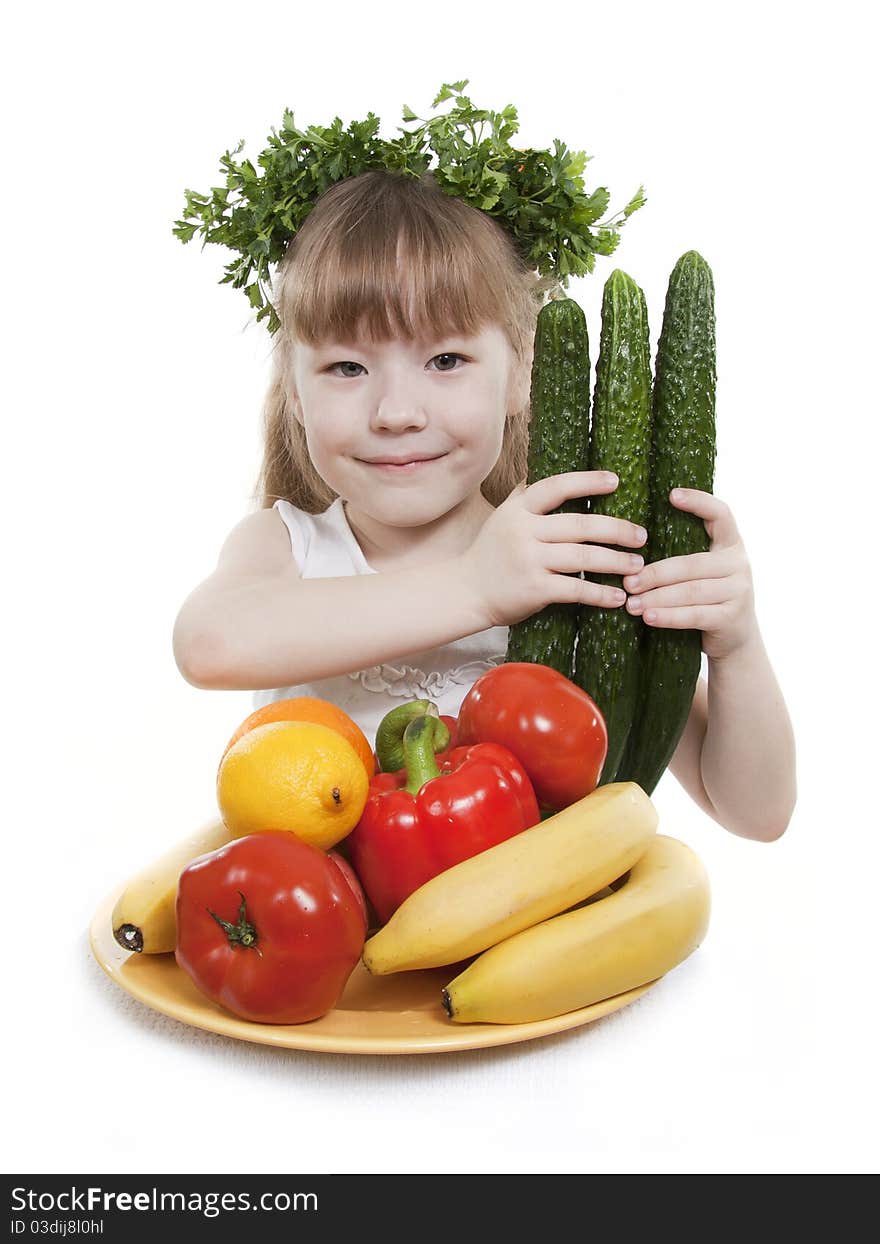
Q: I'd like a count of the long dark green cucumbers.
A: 3